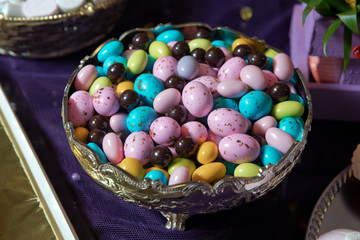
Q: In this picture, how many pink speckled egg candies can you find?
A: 13